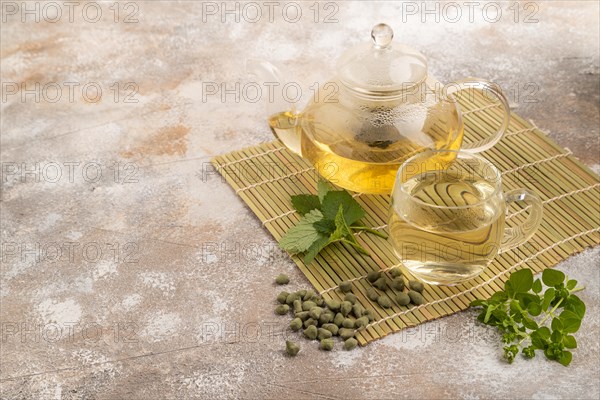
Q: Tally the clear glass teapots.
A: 1